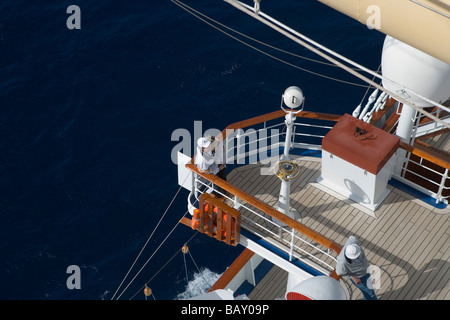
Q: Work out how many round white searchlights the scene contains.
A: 1